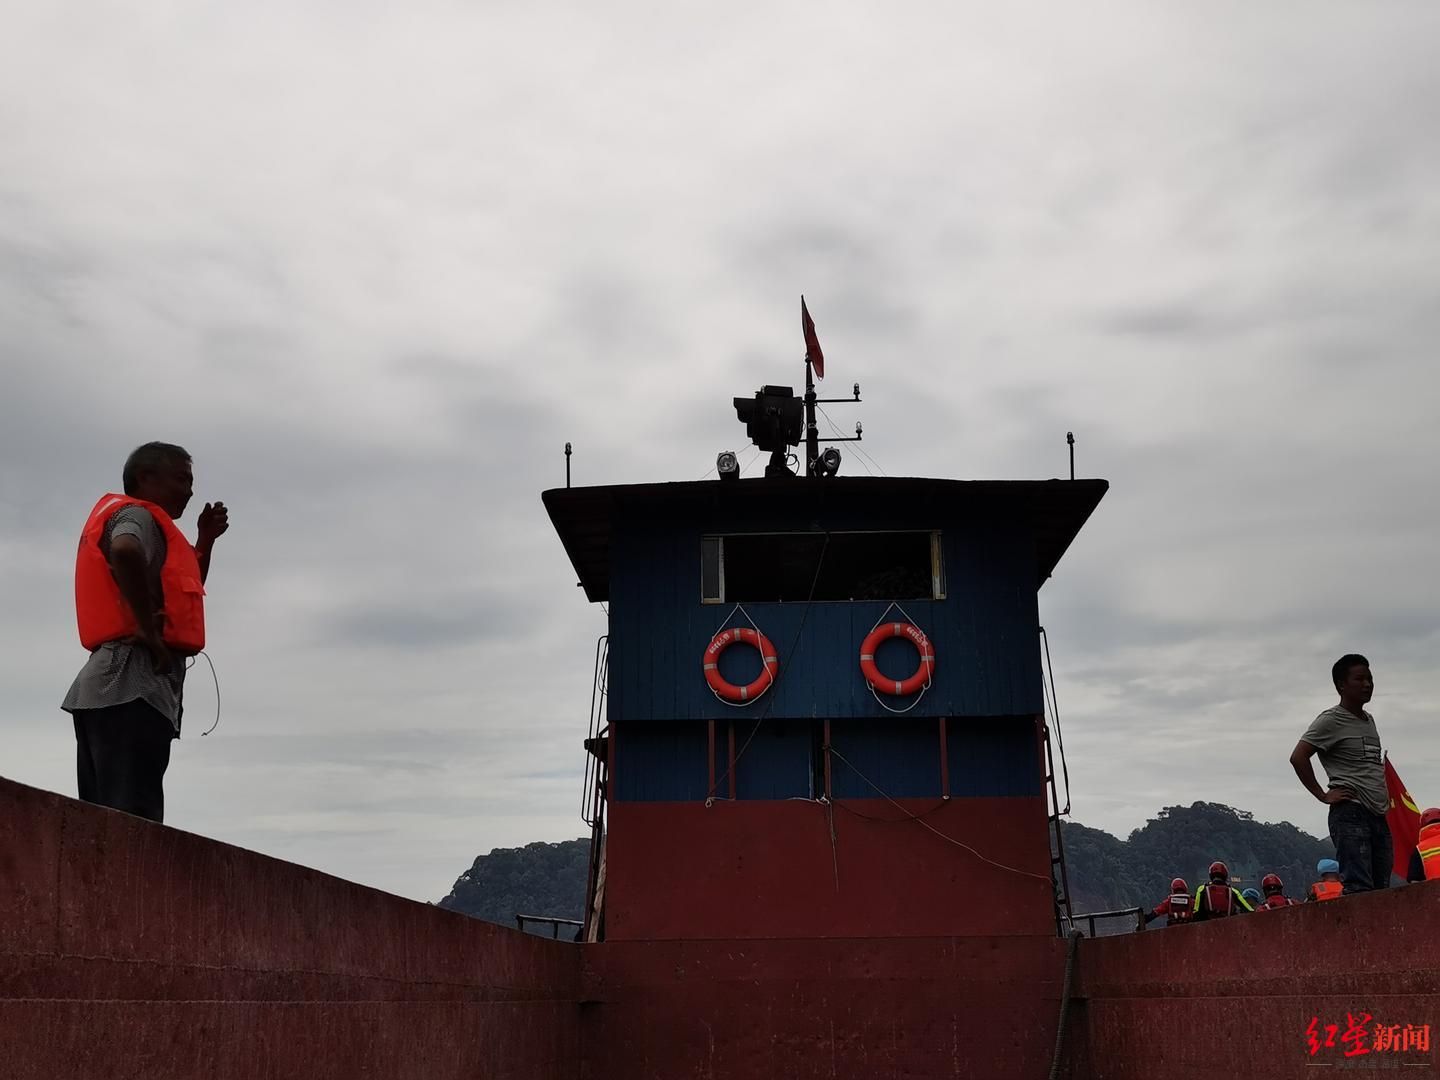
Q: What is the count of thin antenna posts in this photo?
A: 2